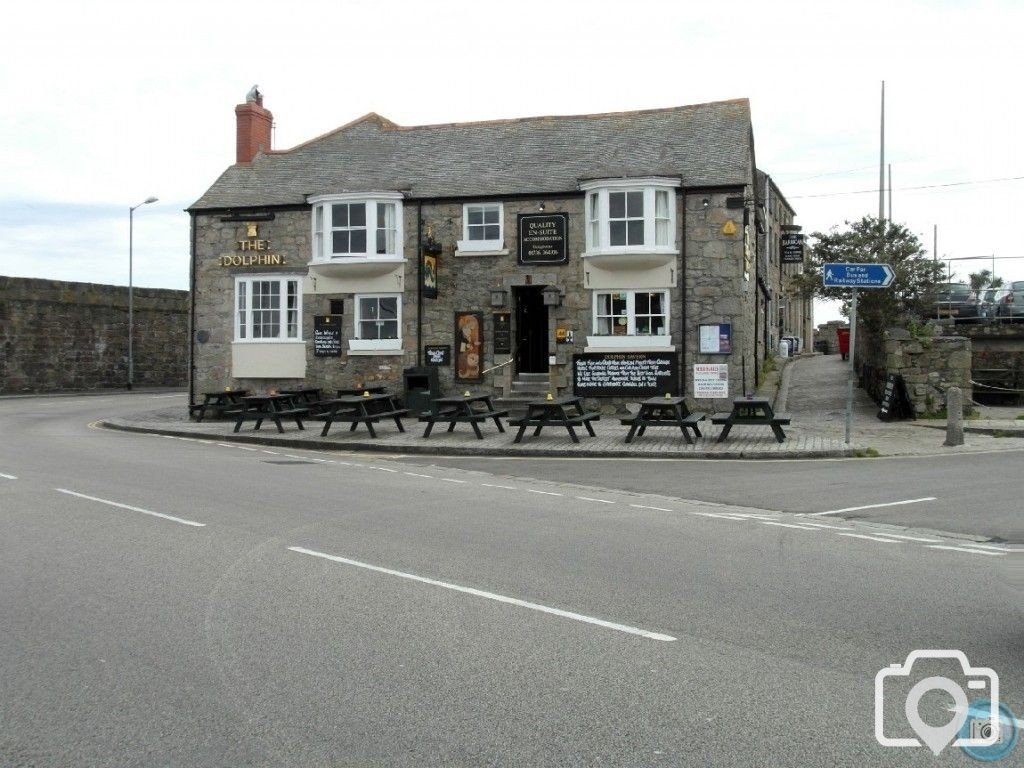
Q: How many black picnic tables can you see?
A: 9